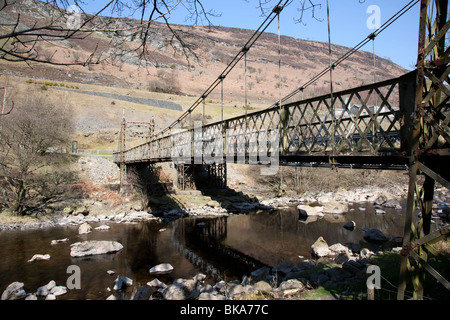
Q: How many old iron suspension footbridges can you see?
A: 1